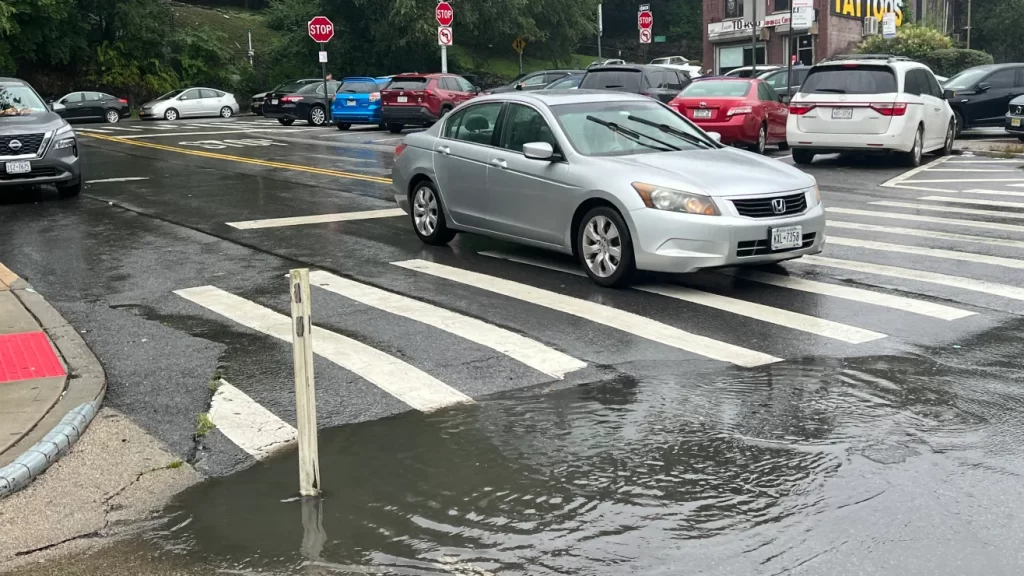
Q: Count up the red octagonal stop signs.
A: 3